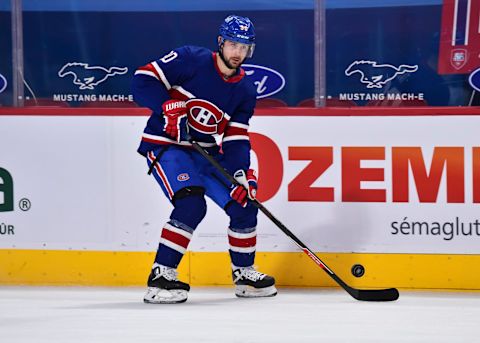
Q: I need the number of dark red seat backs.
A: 5